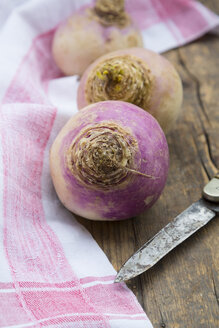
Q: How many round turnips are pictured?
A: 3